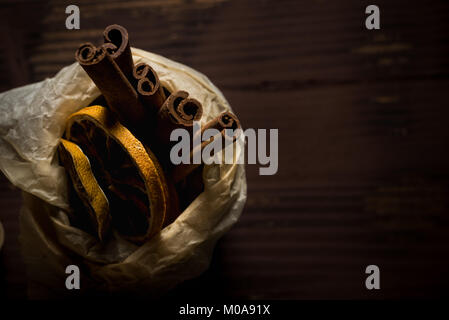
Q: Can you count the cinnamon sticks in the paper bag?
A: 5